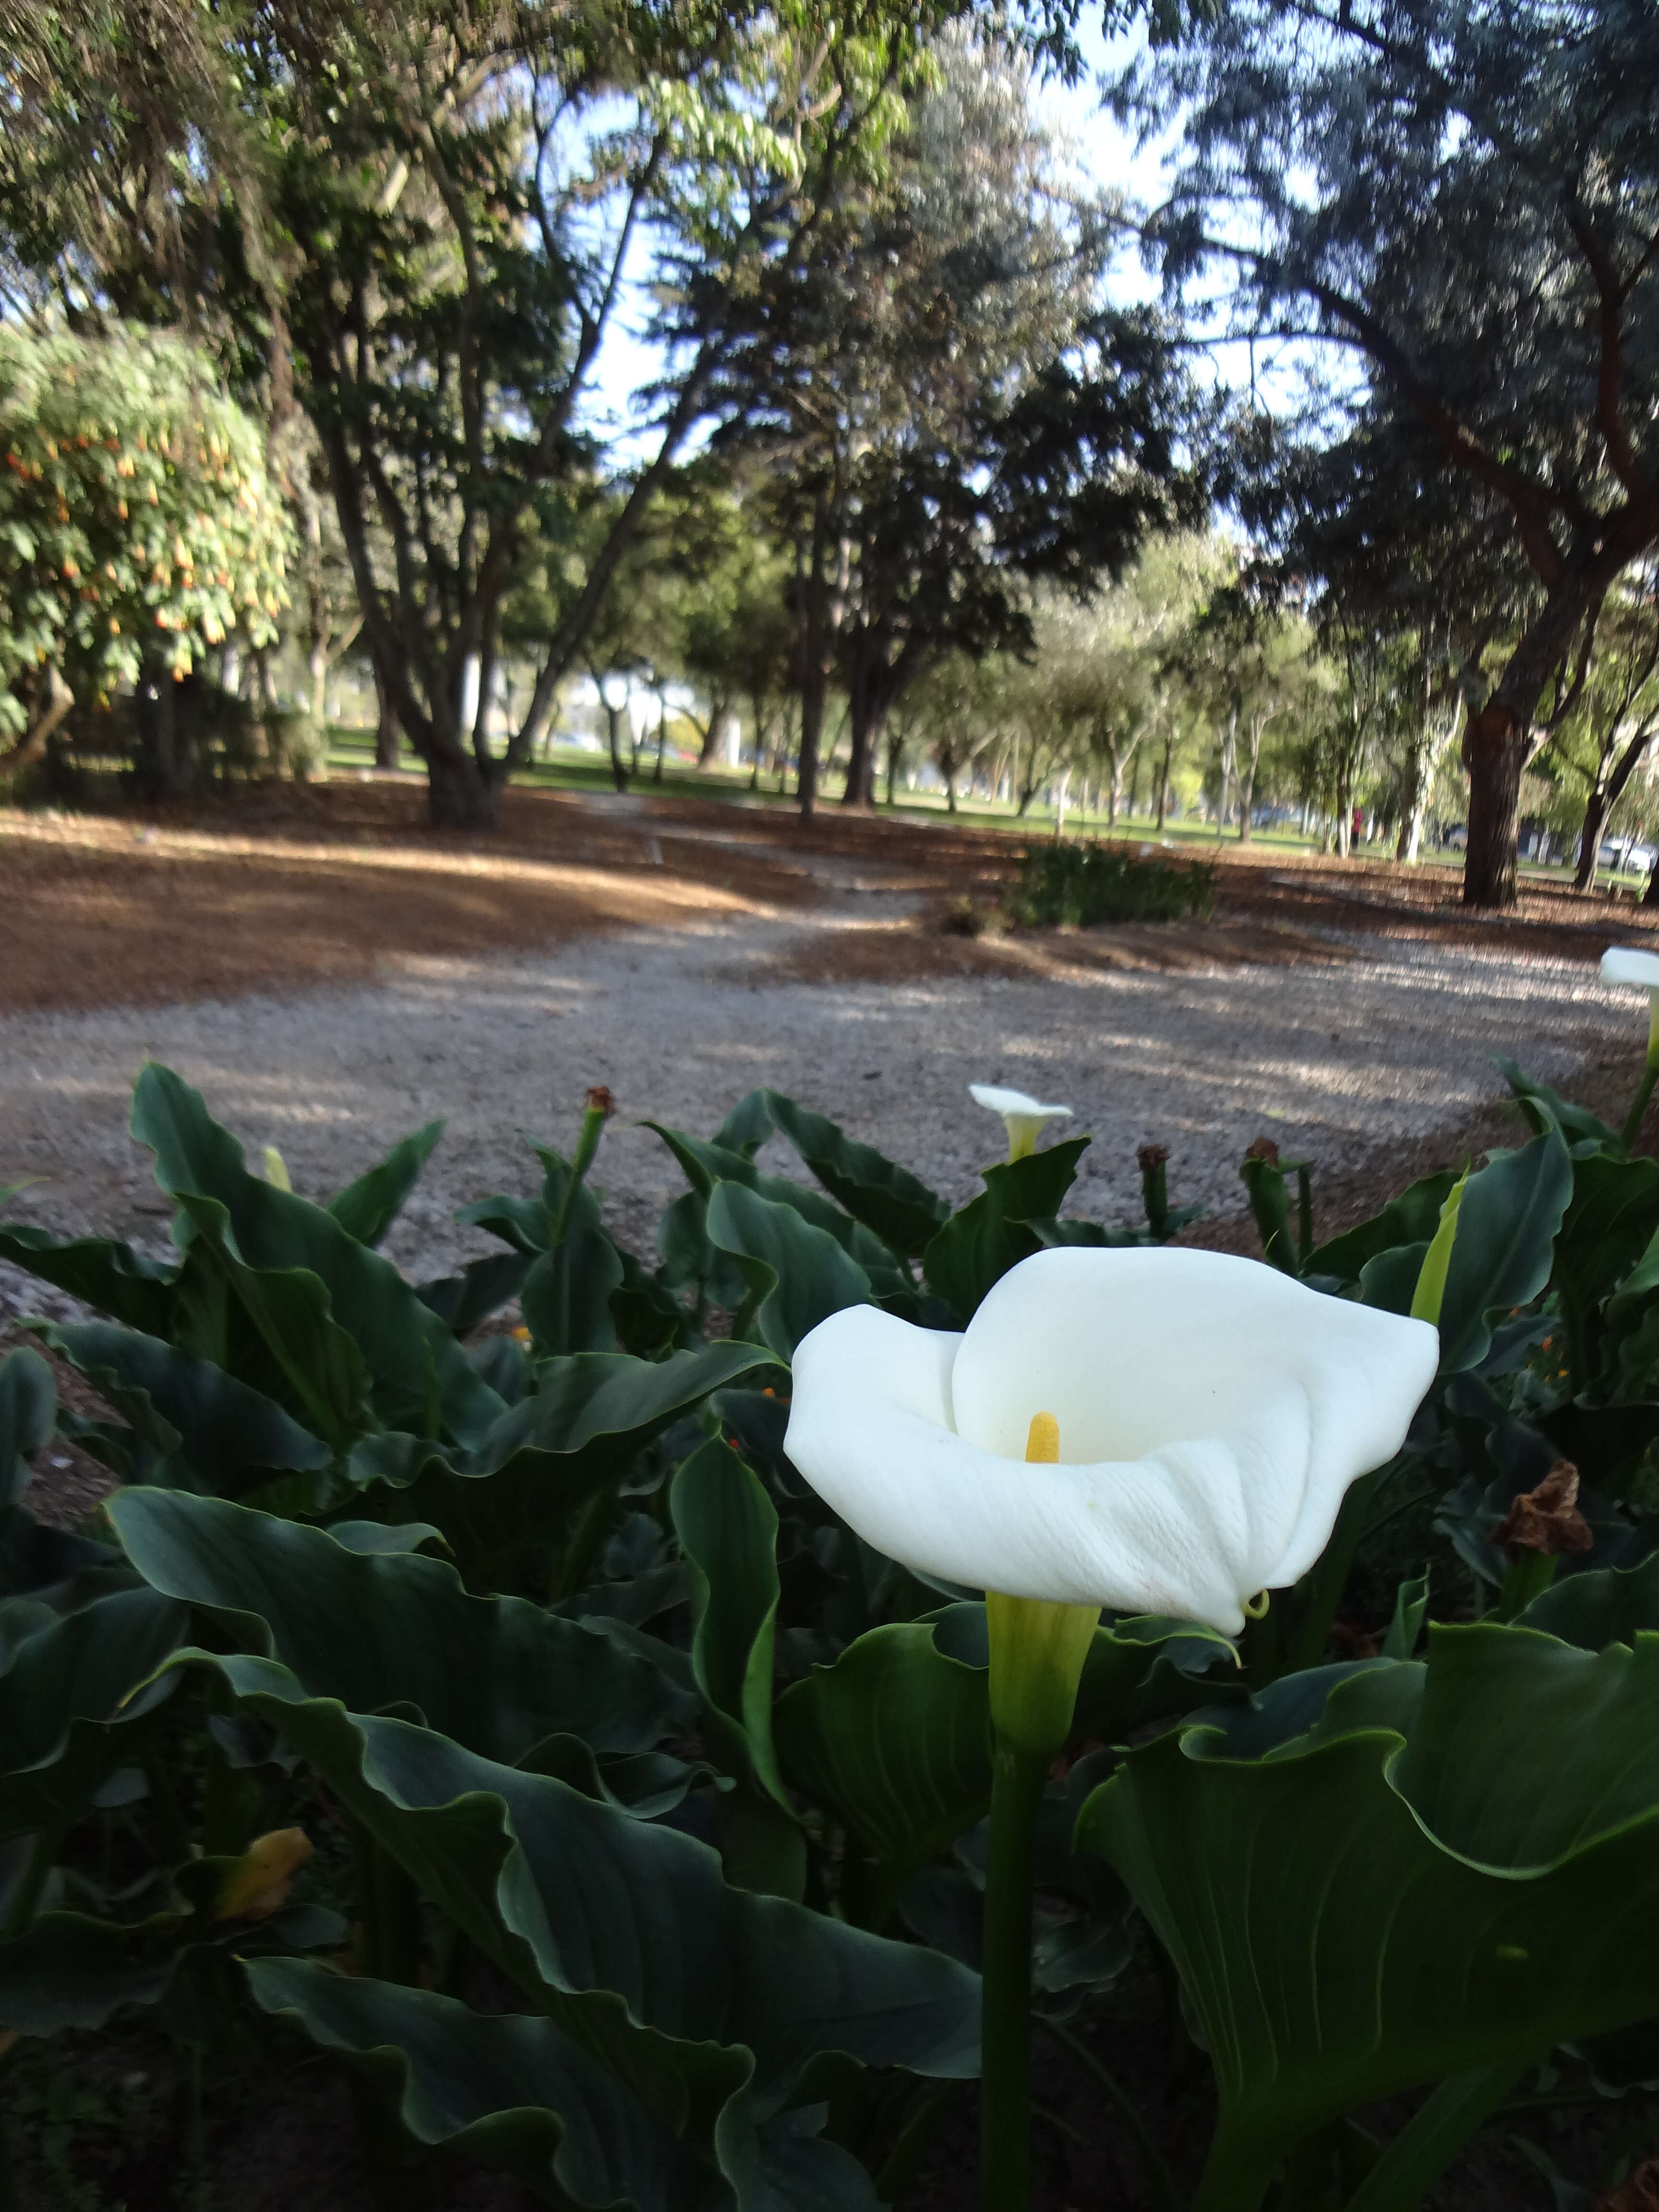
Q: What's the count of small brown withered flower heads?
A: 4